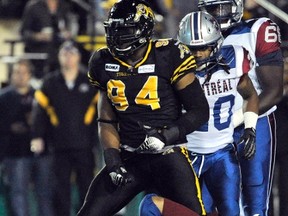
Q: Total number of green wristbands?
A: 0